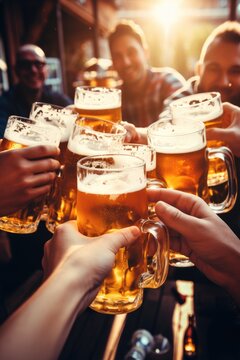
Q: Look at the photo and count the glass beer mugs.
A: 8